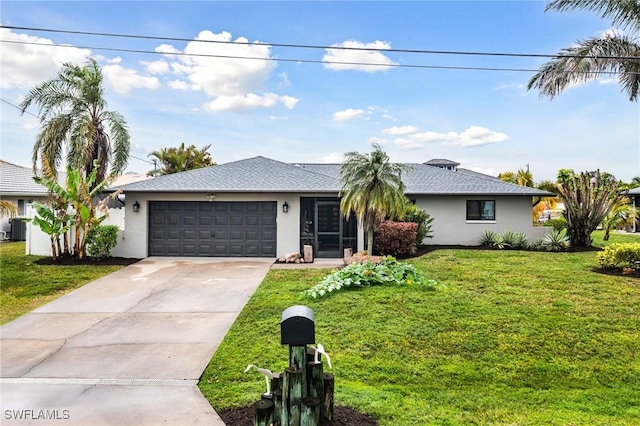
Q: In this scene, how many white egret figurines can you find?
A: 2